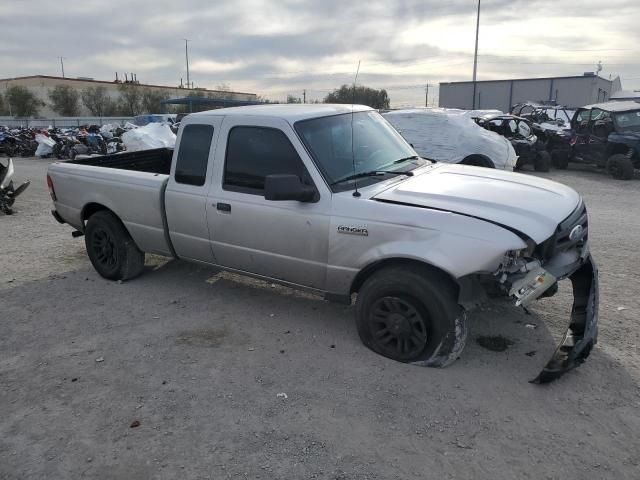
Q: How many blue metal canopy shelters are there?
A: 1